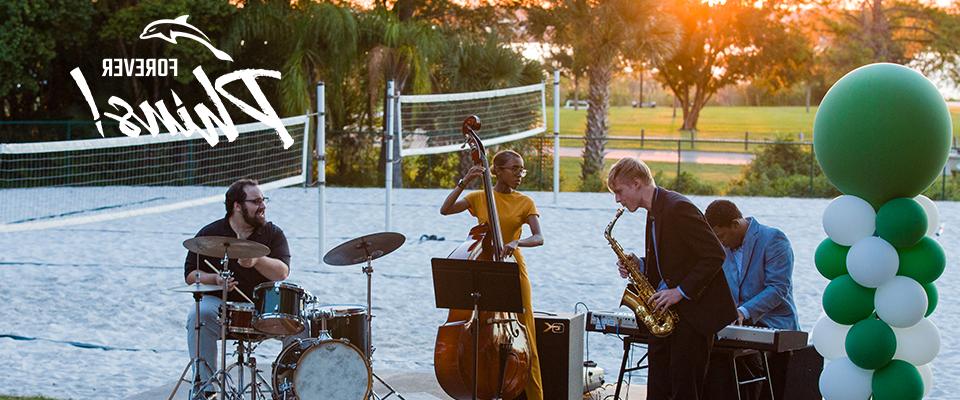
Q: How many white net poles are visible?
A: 3